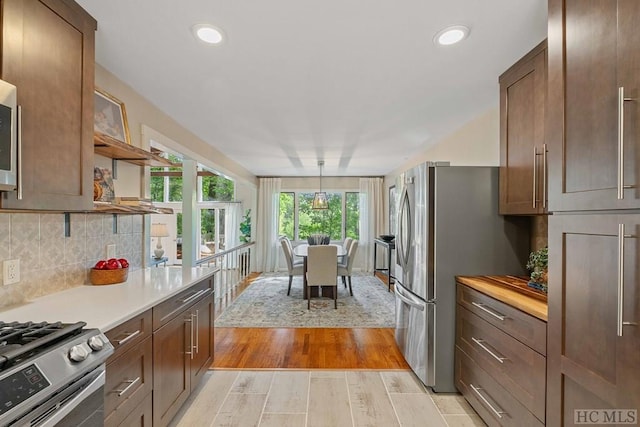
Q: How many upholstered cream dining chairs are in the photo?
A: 5